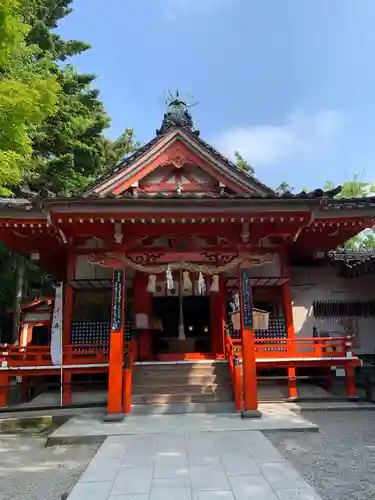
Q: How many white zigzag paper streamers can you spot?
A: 2